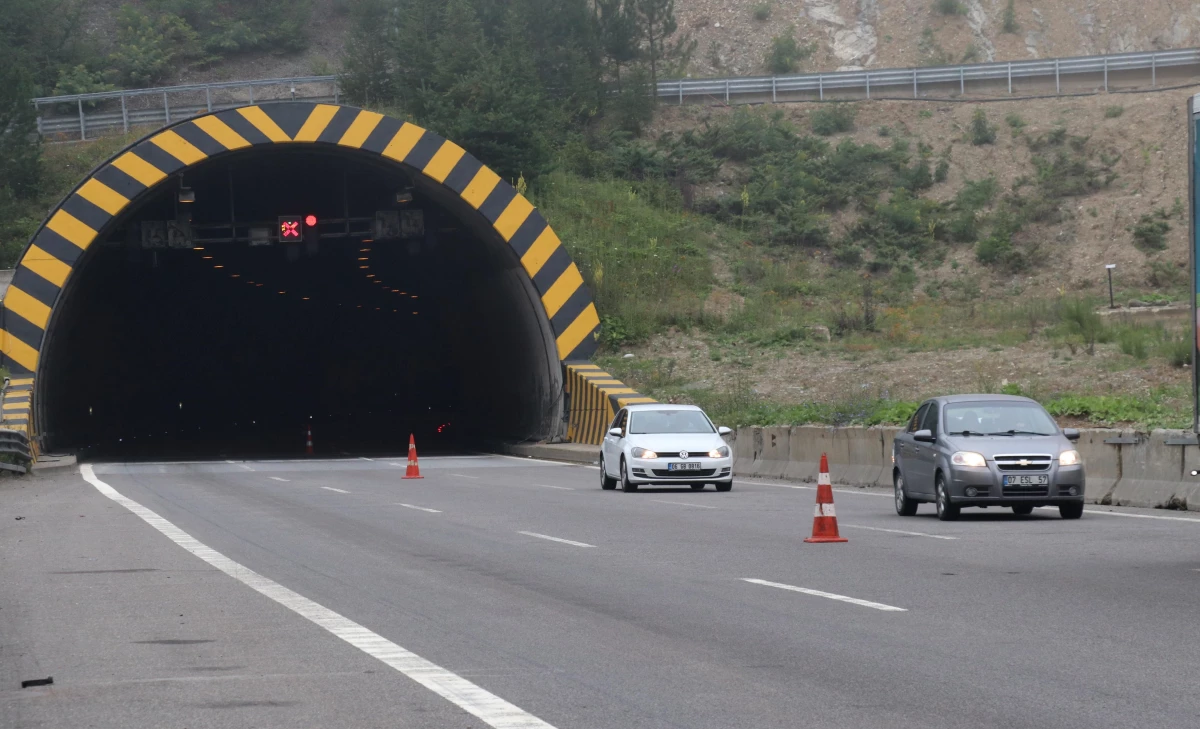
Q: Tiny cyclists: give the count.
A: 0